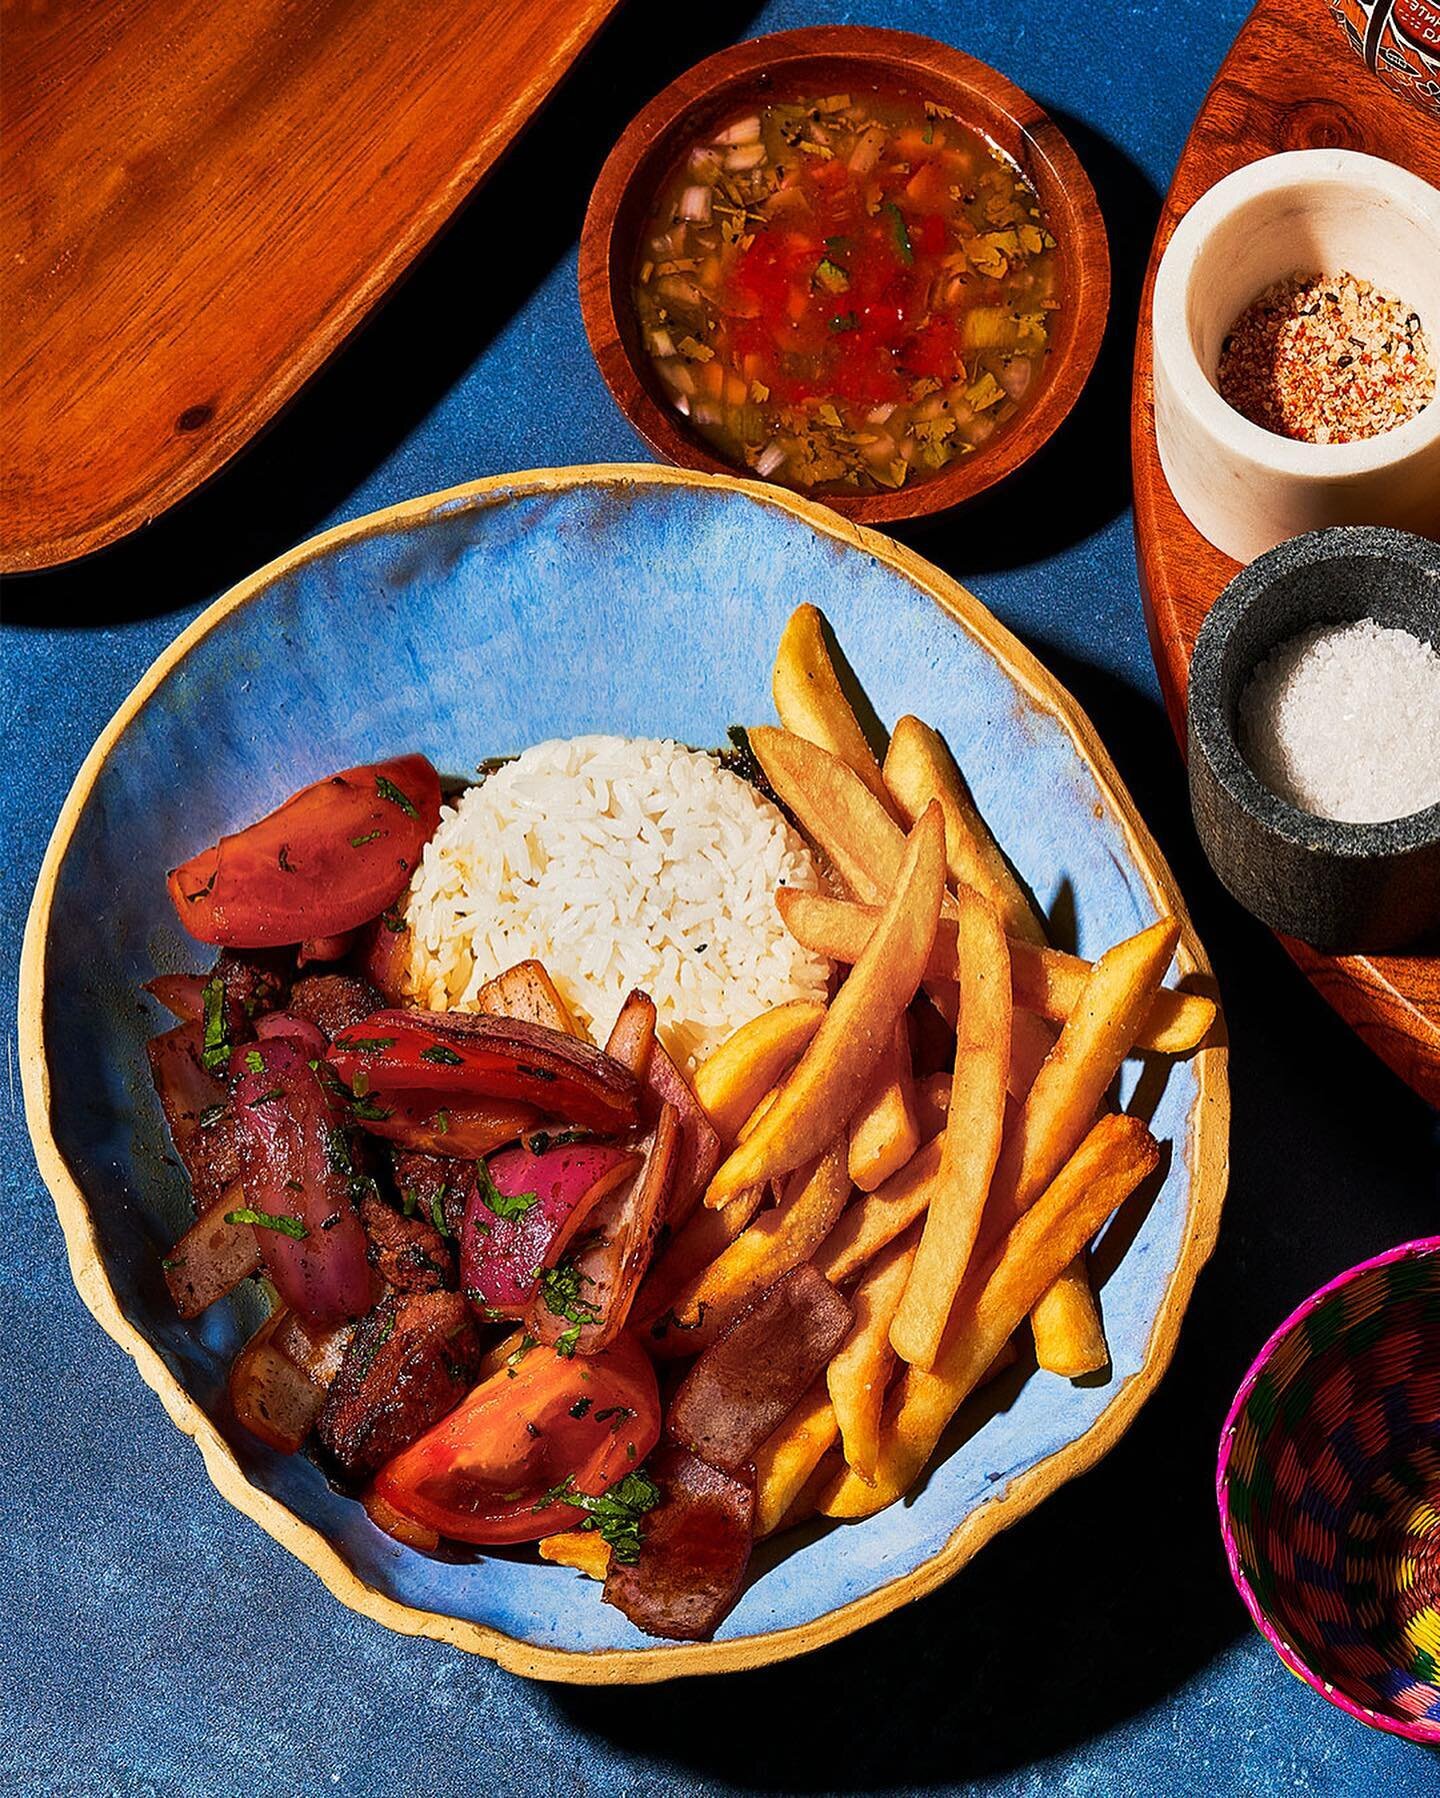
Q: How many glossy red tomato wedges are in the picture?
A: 3